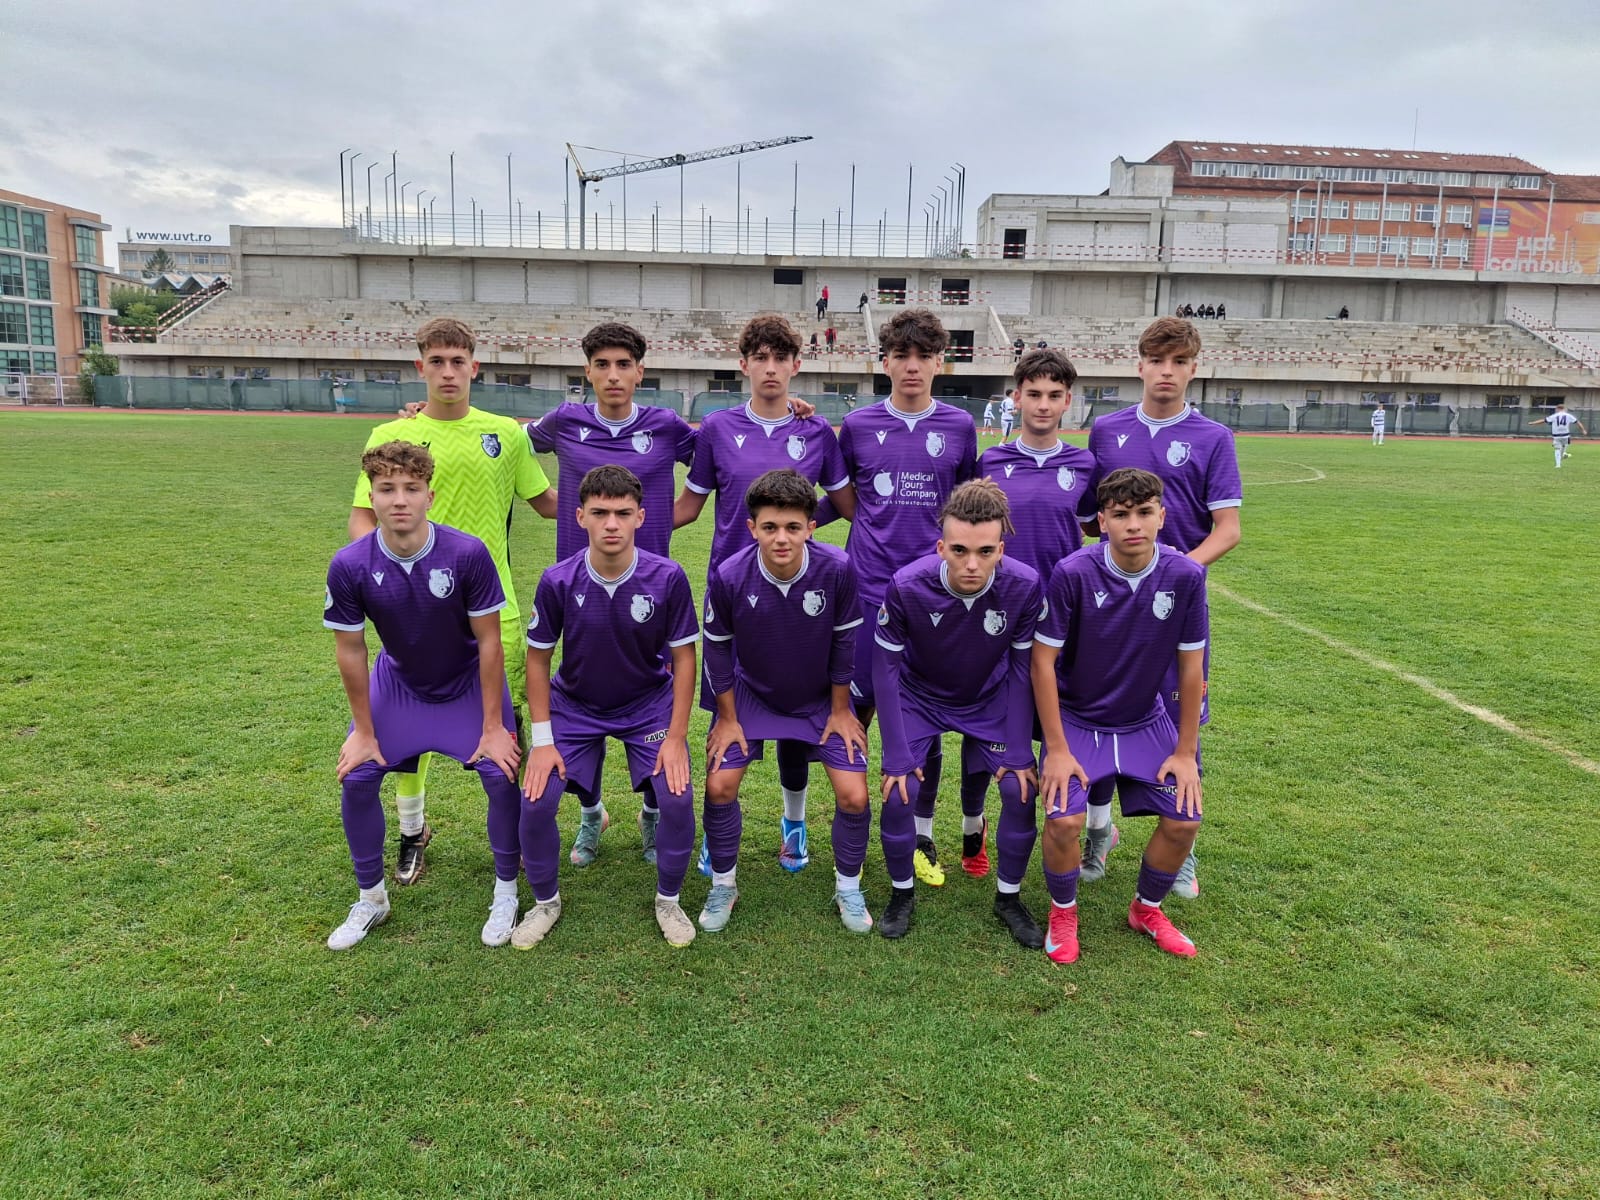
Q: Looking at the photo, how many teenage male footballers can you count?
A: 11